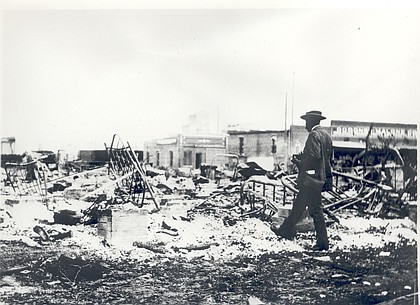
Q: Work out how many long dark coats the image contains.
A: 1